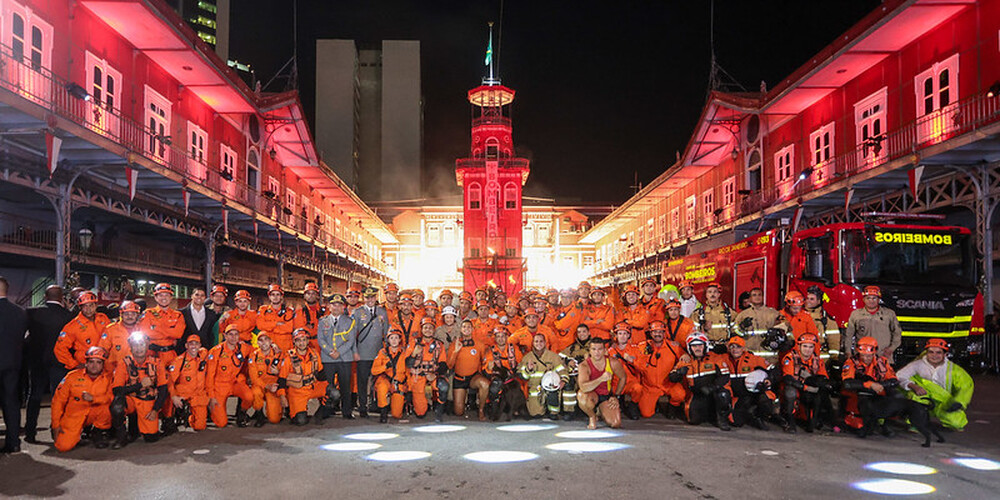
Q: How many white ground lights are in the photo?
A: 11